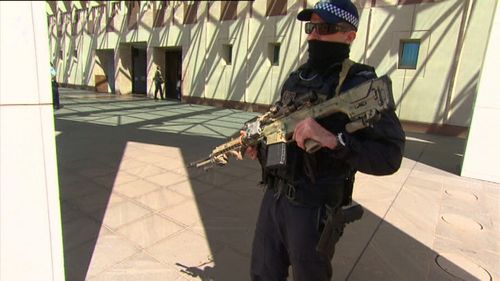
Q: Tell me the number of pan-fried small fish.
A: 0